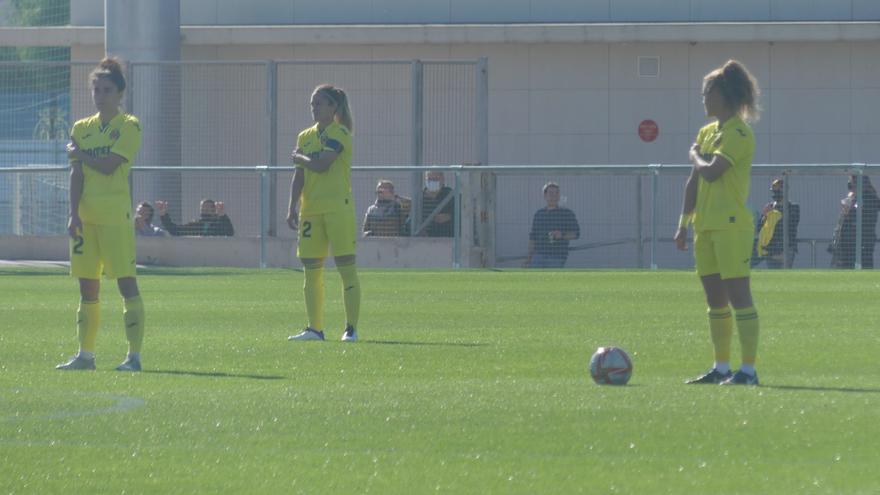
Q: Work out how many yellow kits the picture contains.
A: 3